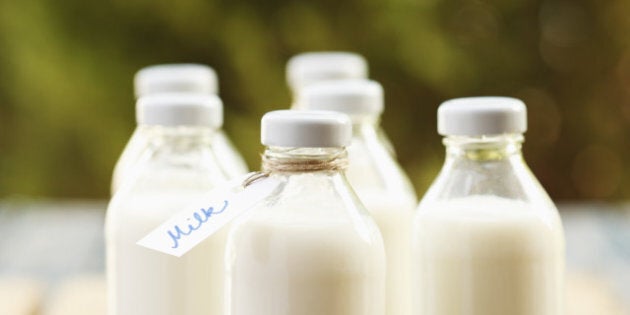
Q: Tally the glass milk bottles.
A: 6